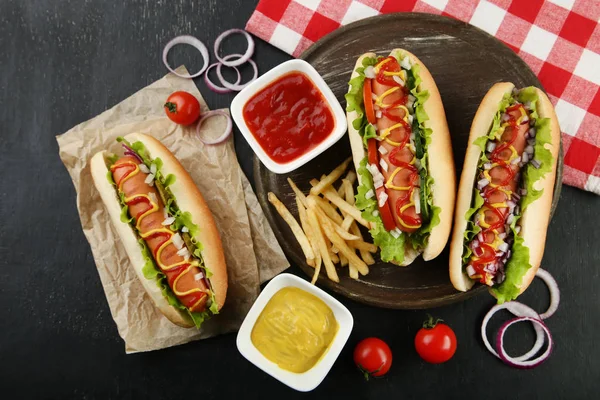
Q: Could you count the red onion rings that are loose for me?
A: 8